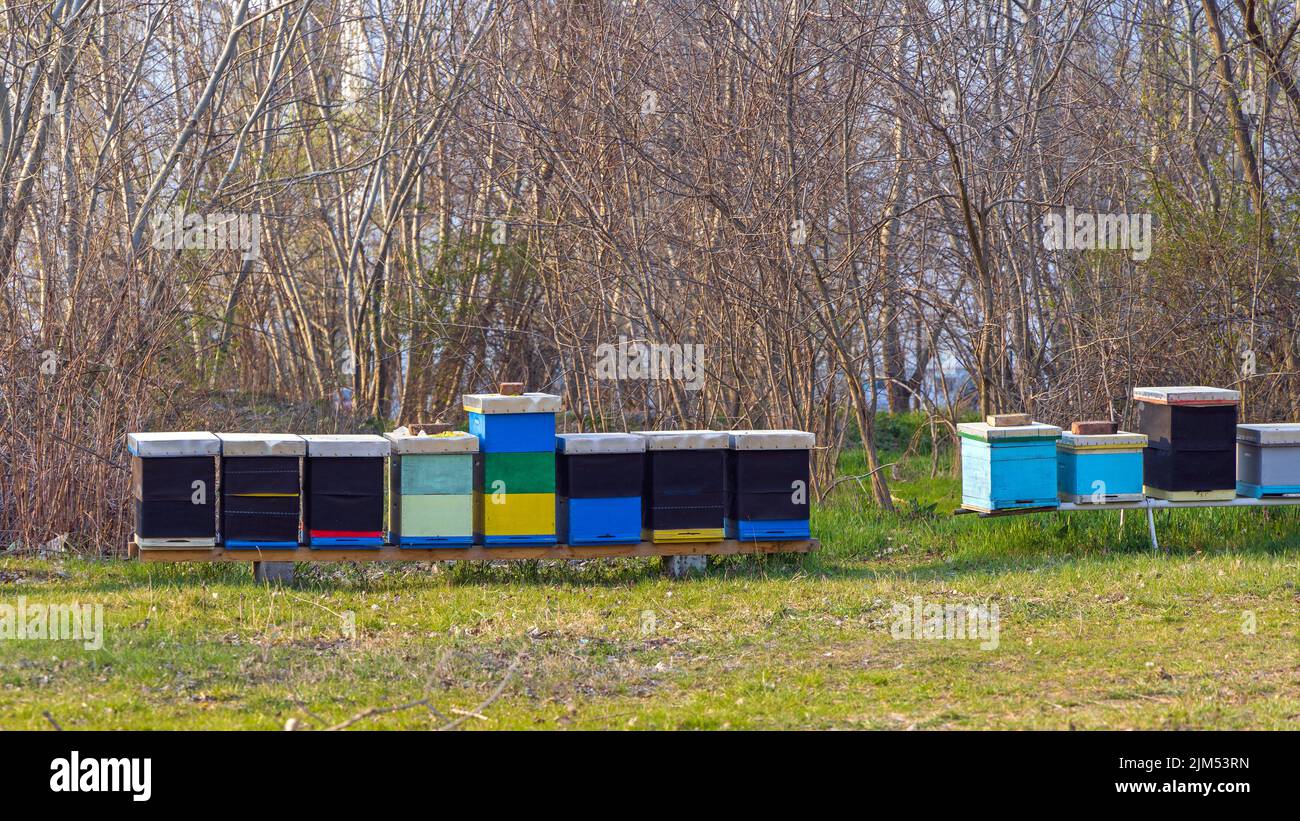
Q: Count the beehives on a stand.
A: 12